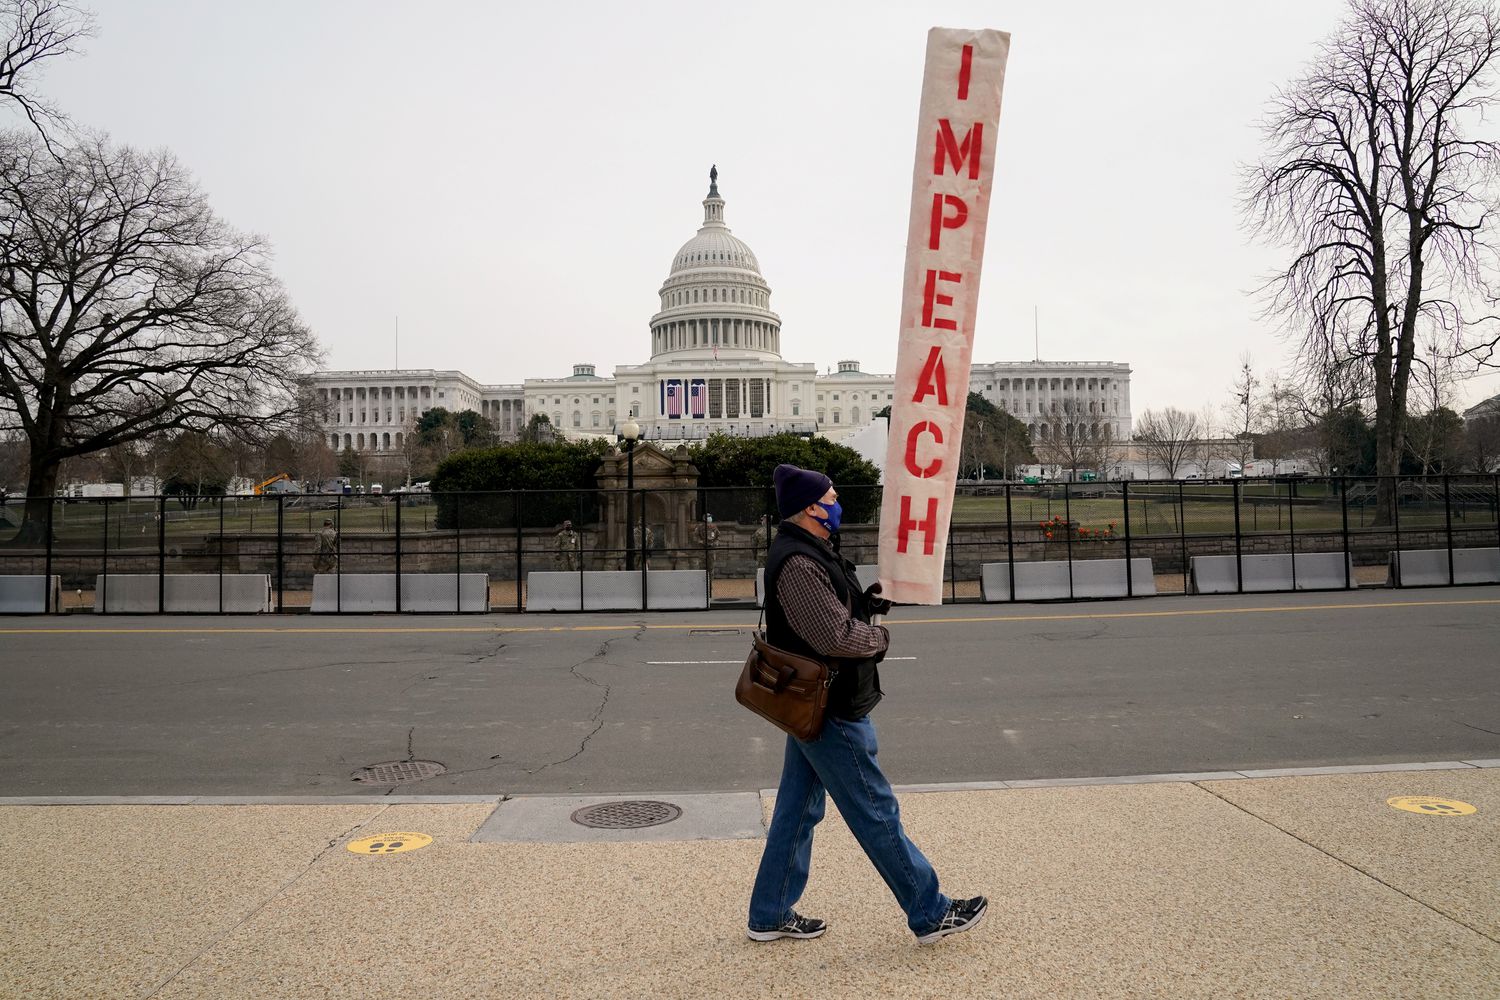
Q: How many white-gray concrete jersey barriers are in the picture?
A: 8